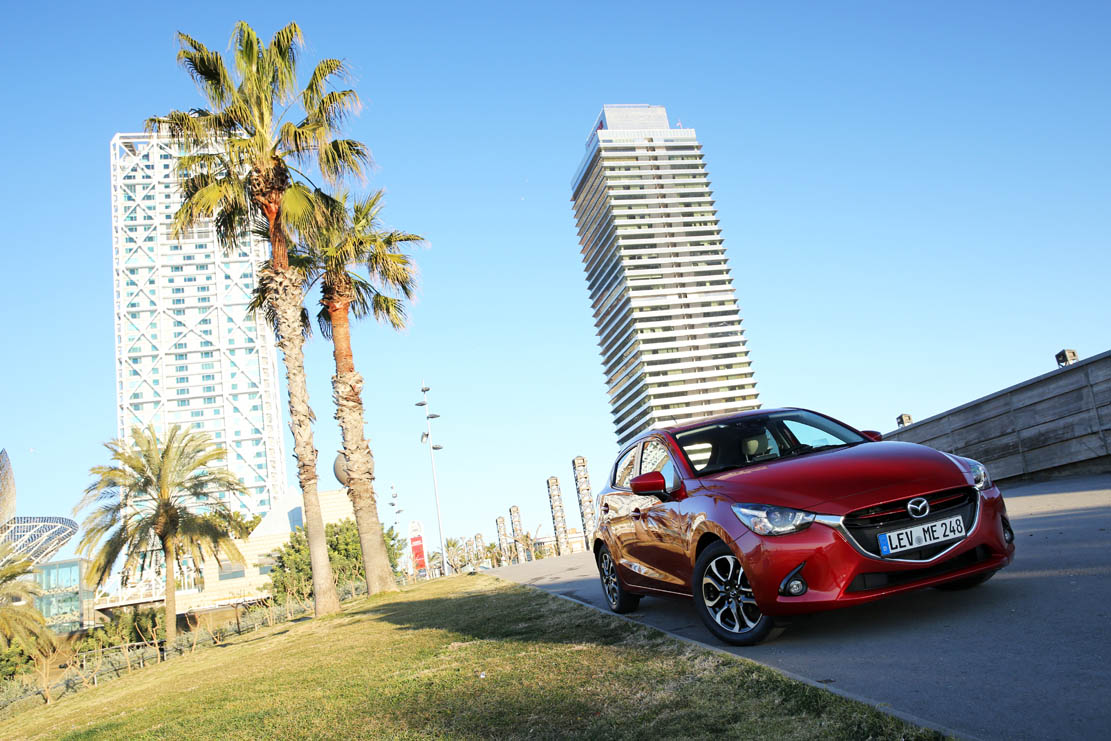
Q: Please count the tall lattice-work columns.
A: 6